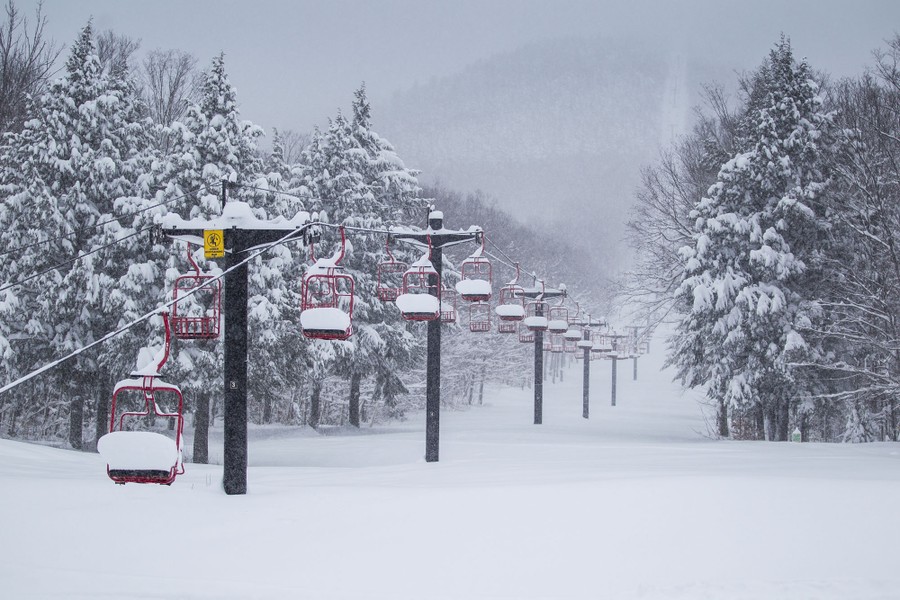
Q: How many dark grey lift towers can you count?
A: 6